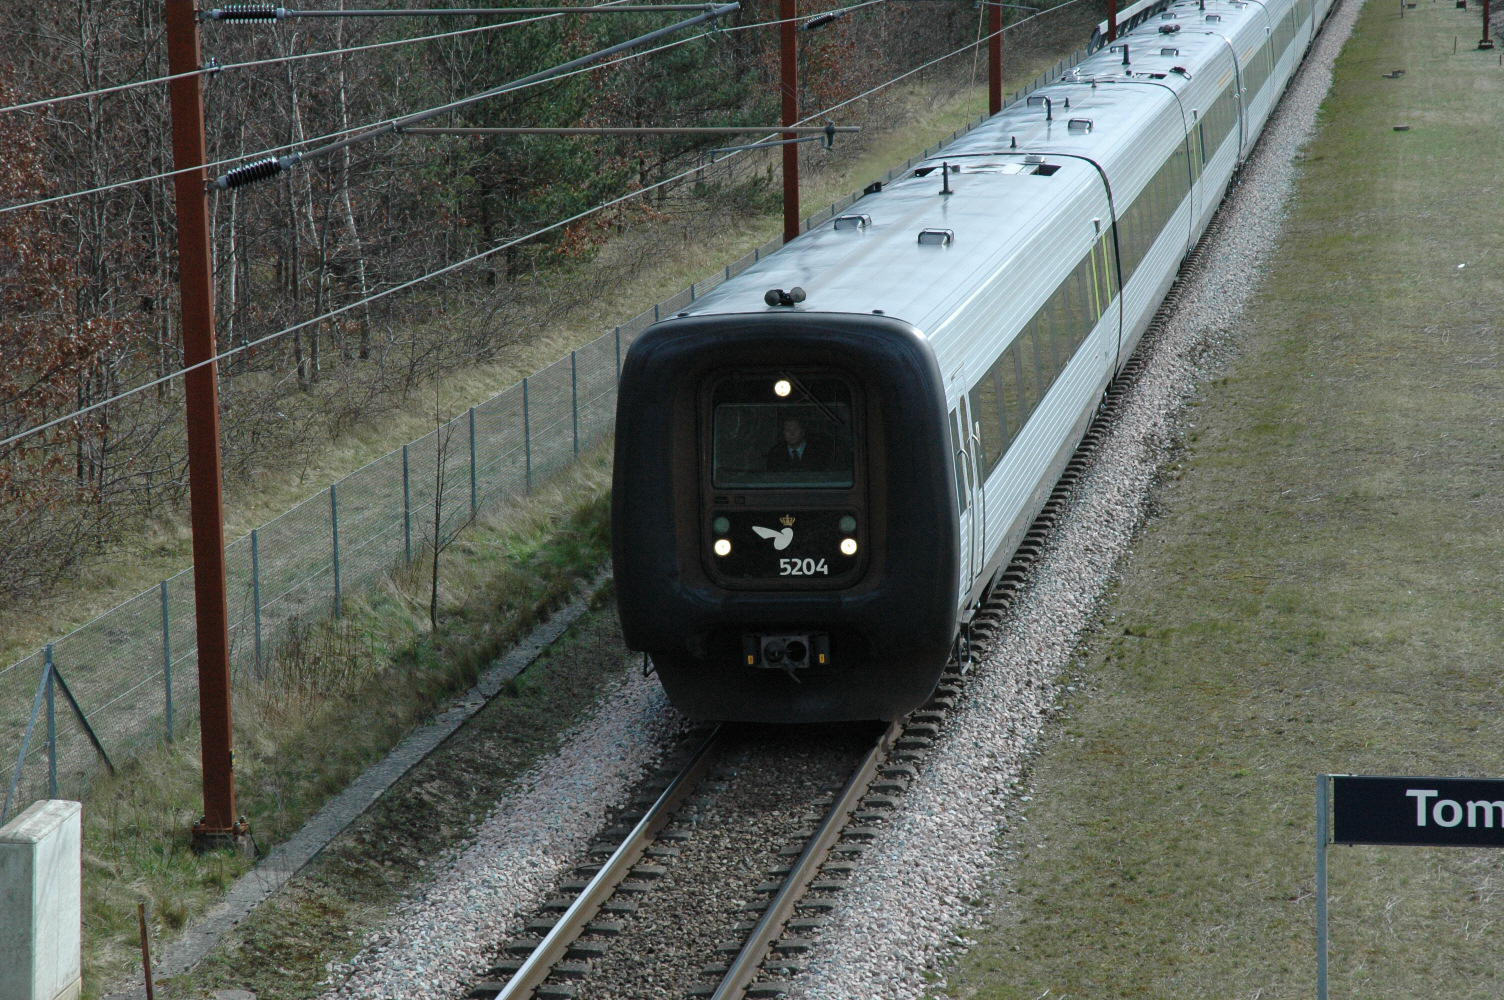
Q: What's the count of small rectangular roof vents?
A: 8